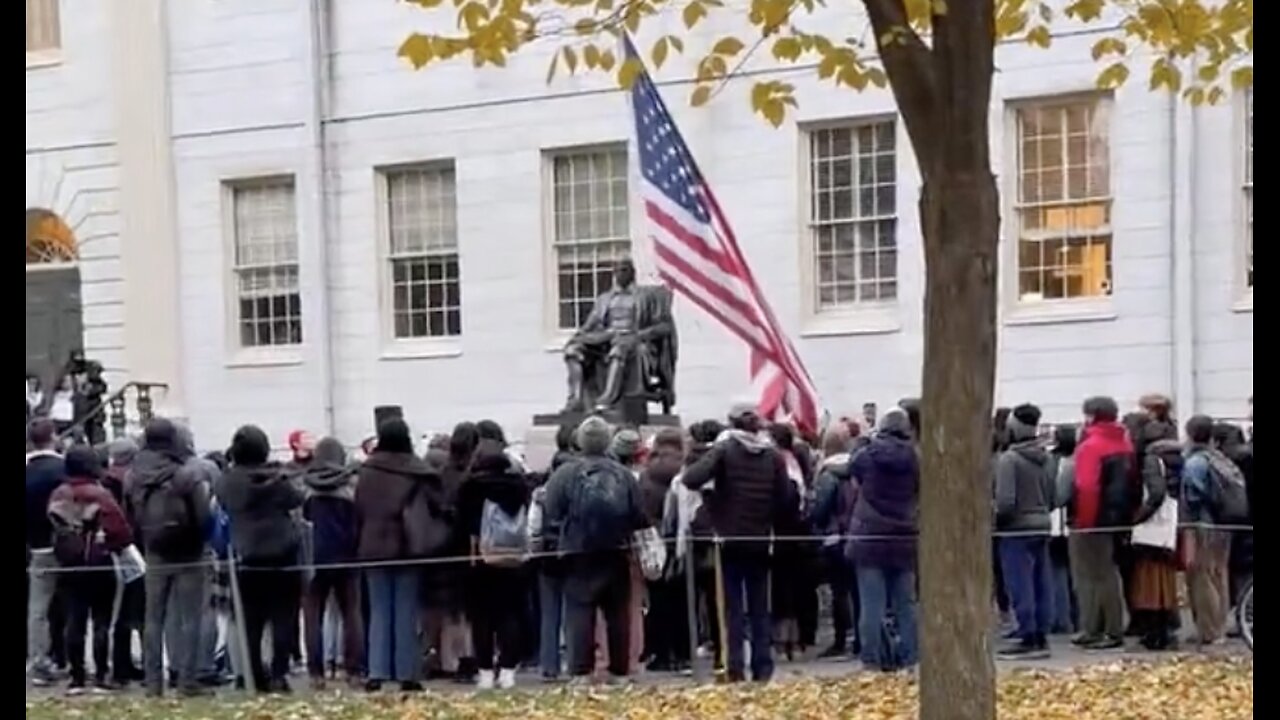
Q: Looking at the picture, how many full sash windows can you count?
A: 5